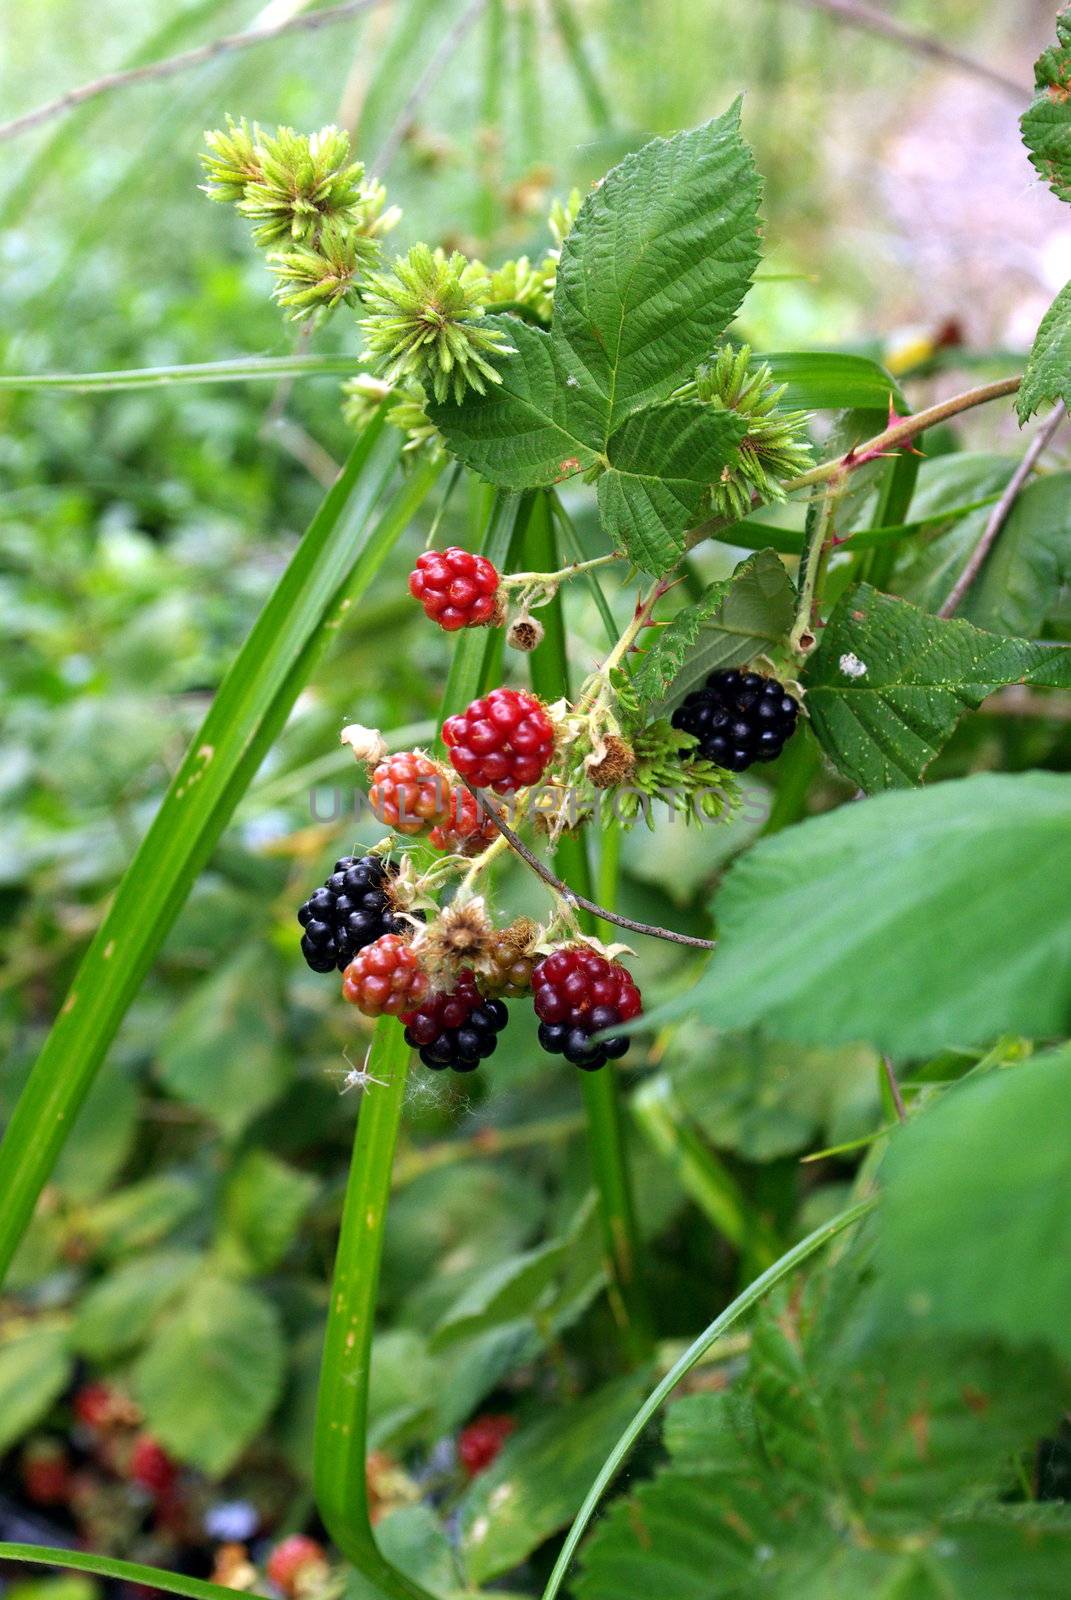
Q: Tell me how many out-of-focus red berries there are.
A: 5